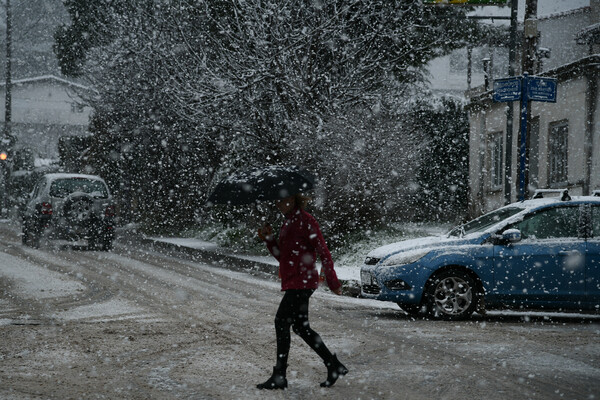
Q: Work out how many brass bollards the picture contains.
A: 0